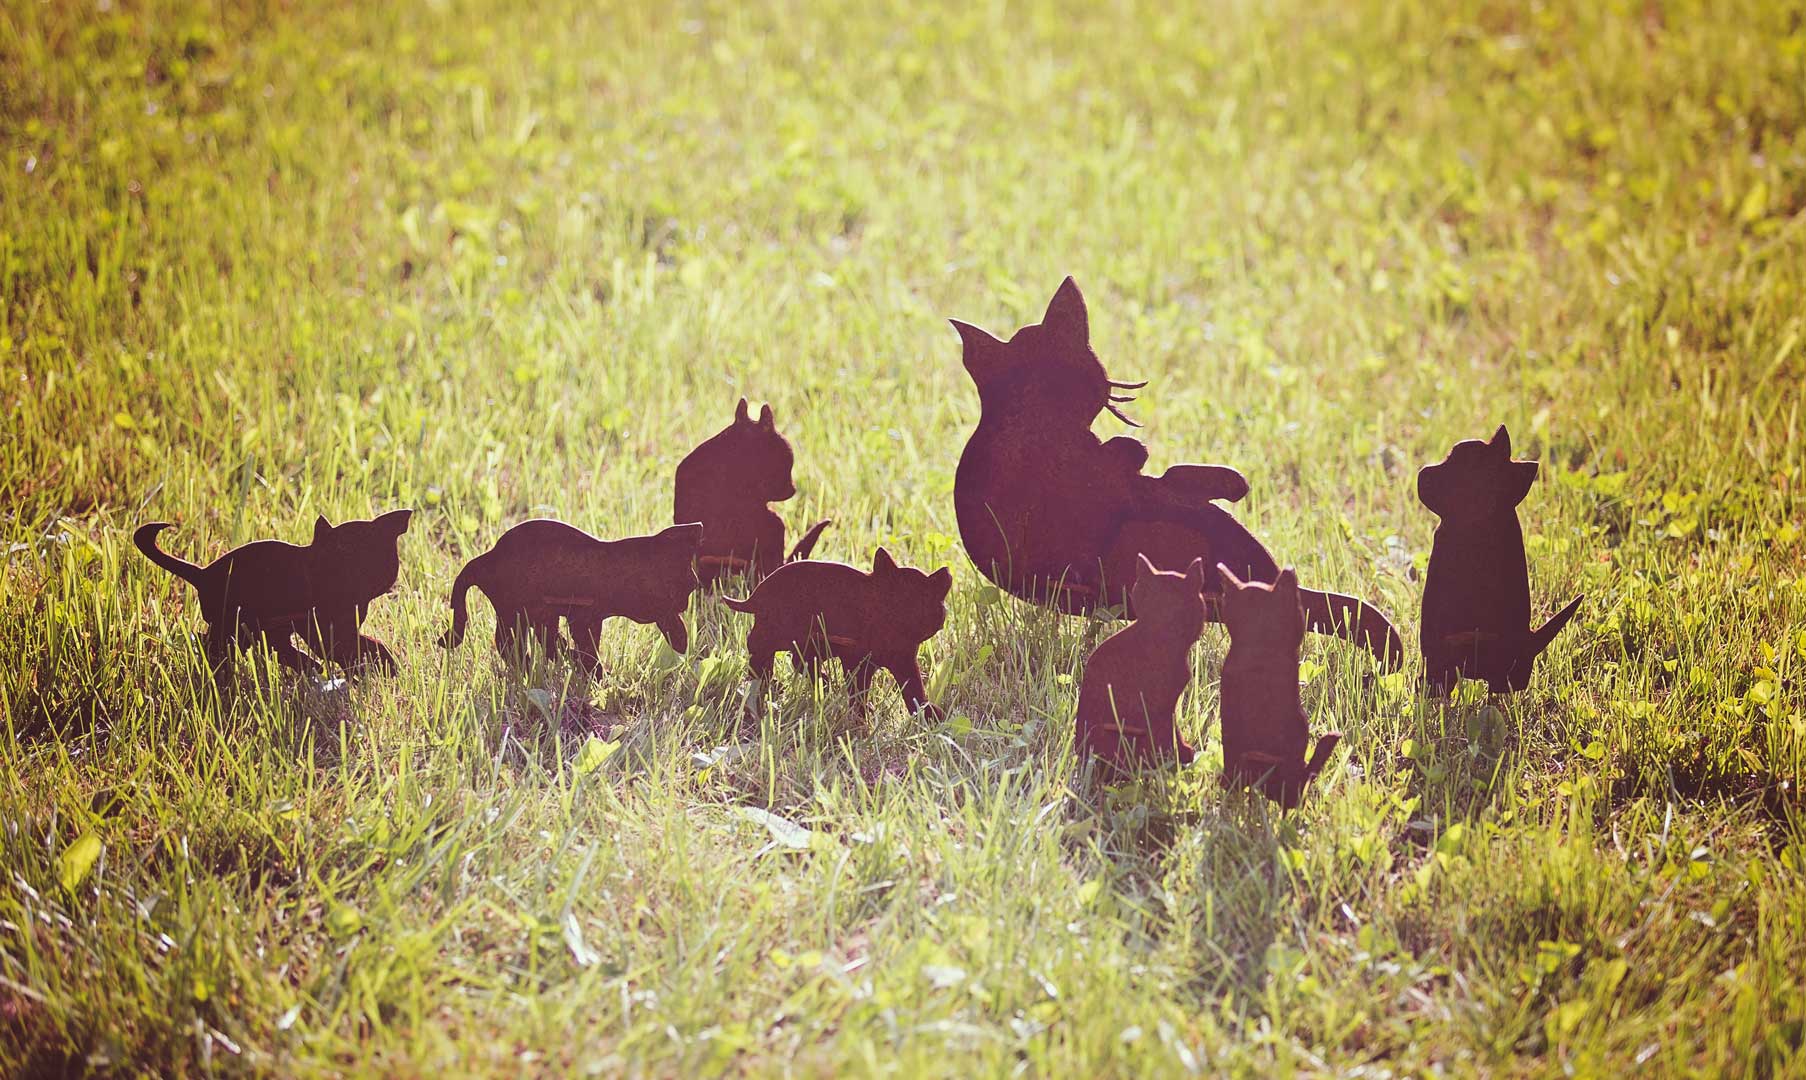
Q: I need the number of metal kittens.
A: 7